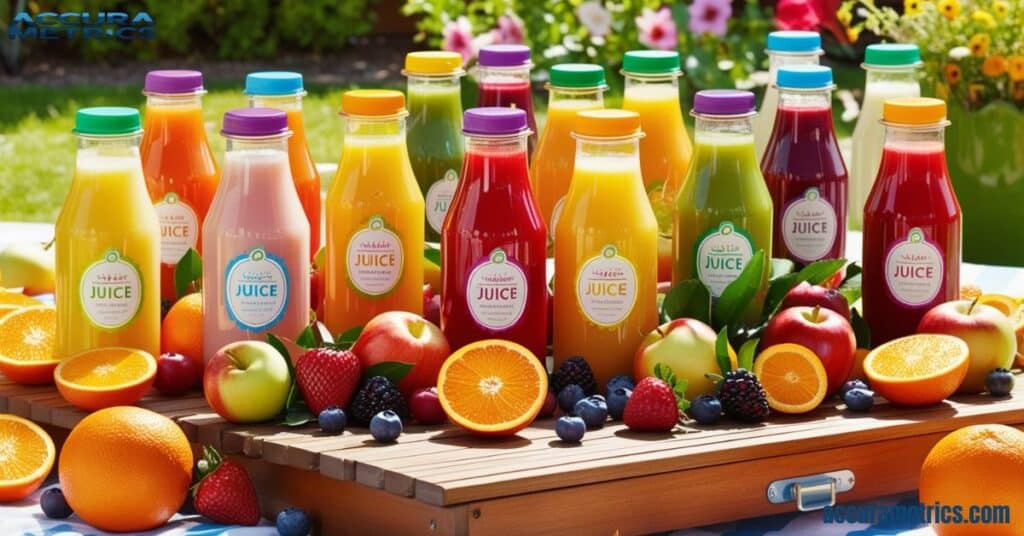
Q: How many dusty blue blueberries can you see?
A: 13